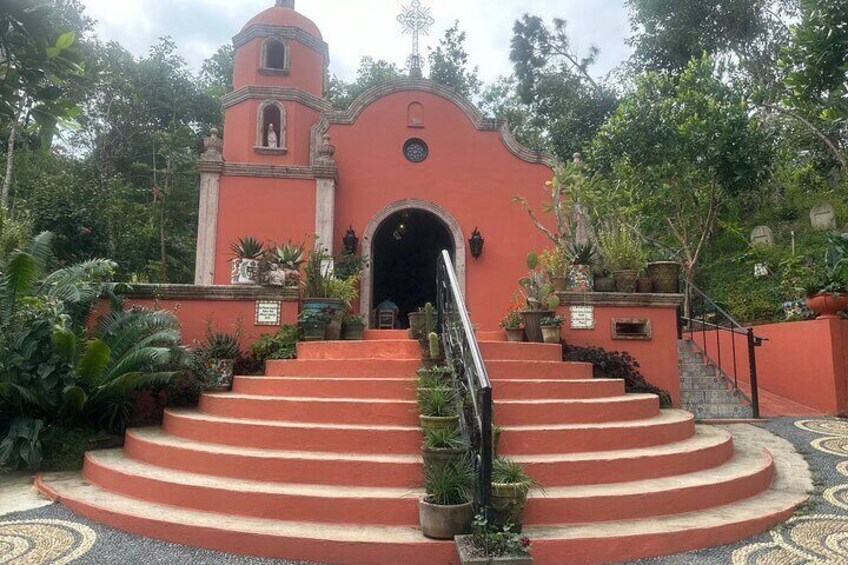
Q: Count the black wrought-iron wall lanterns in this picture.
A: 2